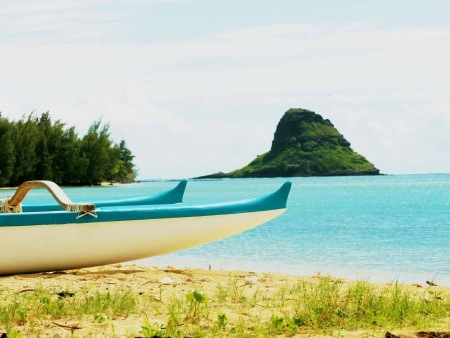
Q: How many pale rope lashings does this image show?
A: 2